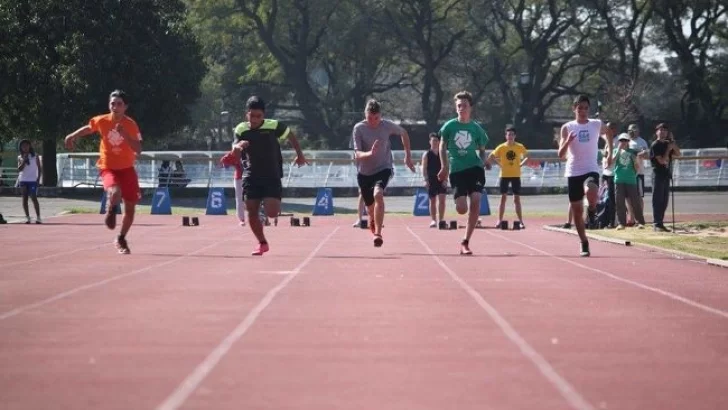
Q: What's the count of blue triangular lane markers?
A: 6